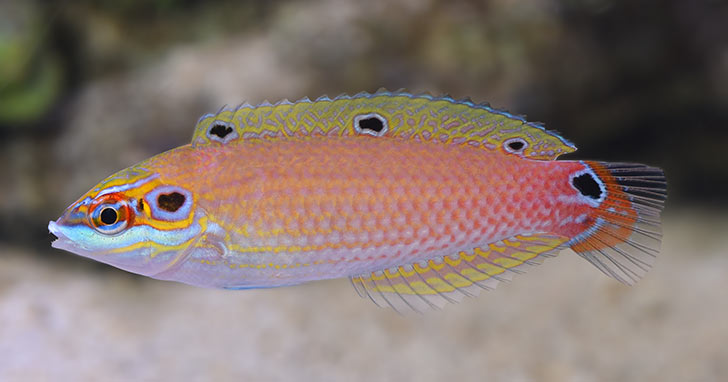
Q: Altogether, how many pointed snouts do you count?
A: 1